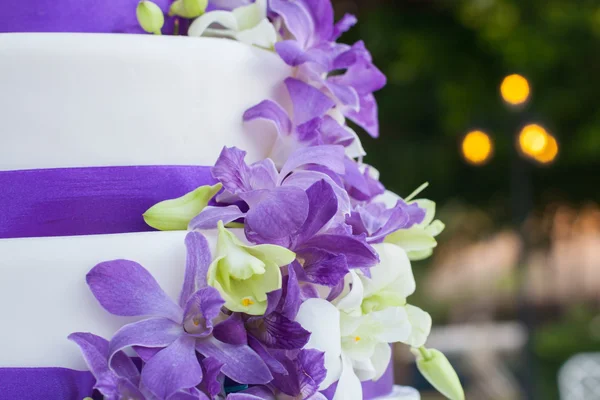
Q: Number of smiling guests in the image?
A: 0